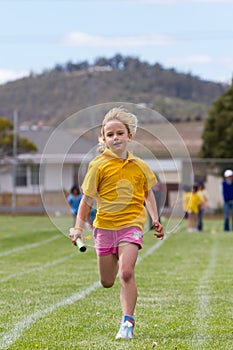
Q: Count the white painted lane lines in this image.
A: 4